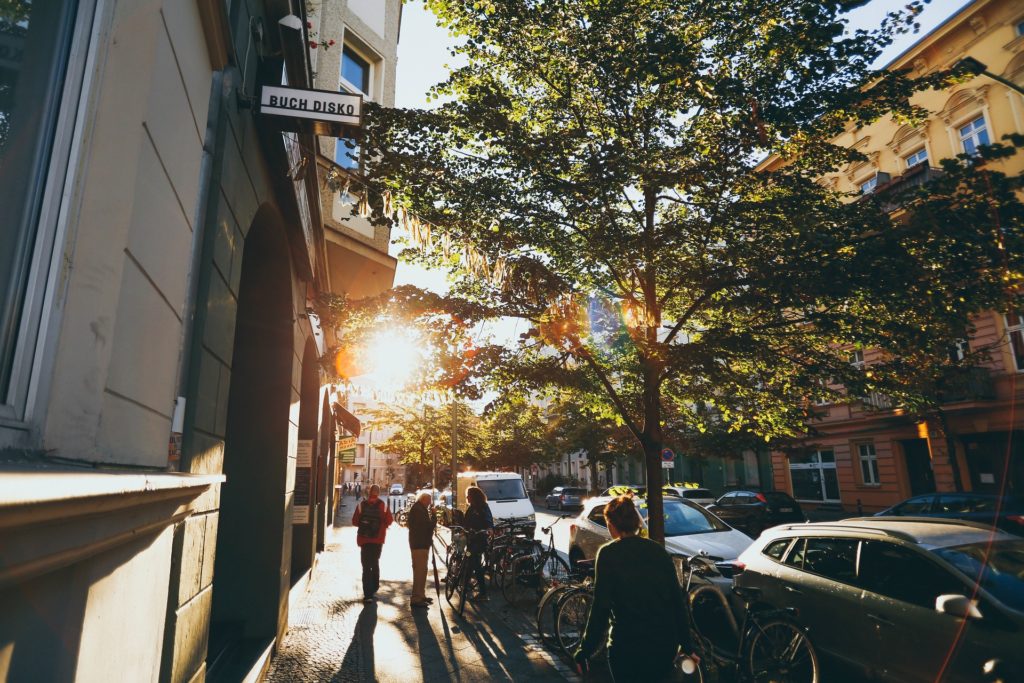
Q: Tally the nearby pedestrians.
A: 4